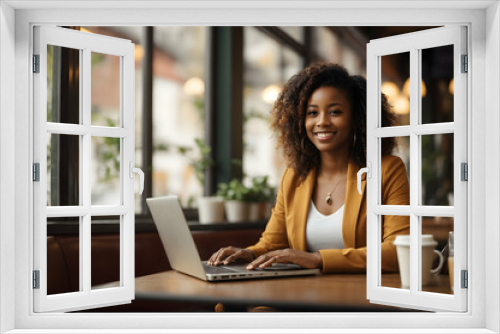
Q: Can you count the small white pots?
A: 3